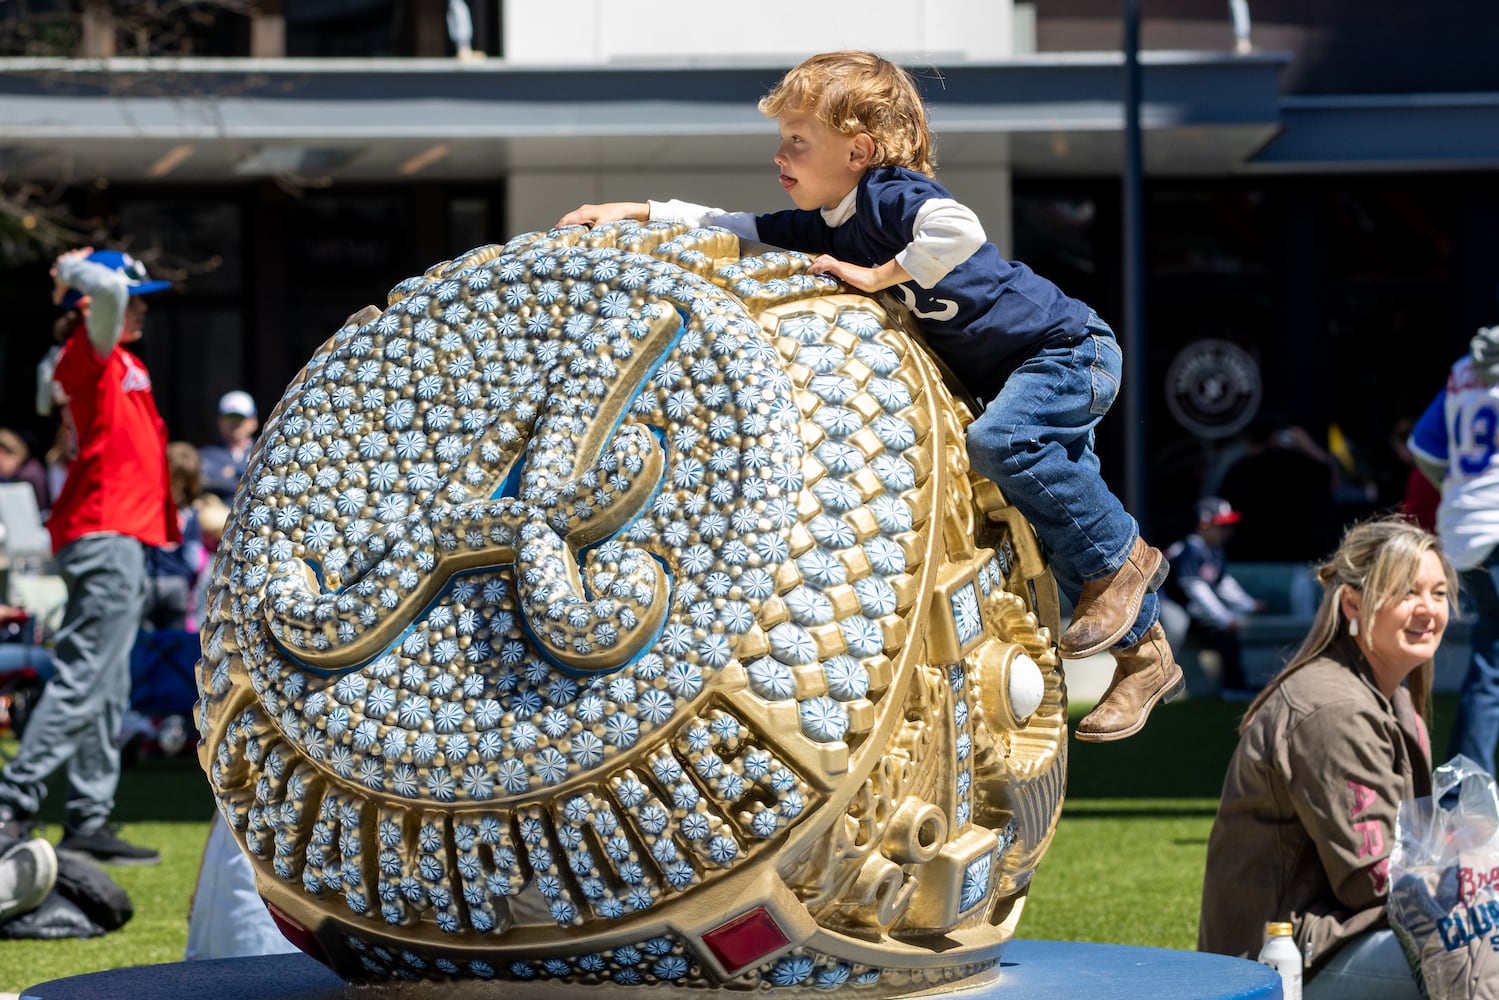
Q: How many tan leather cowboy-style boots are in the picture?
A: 2